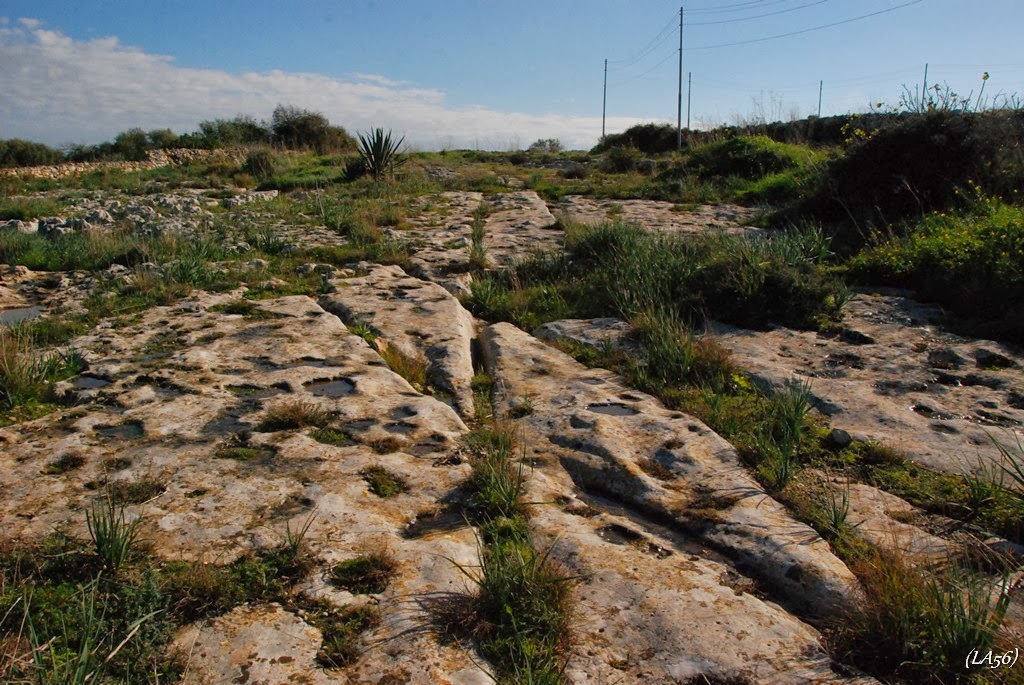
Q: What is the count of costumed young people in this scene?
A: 0